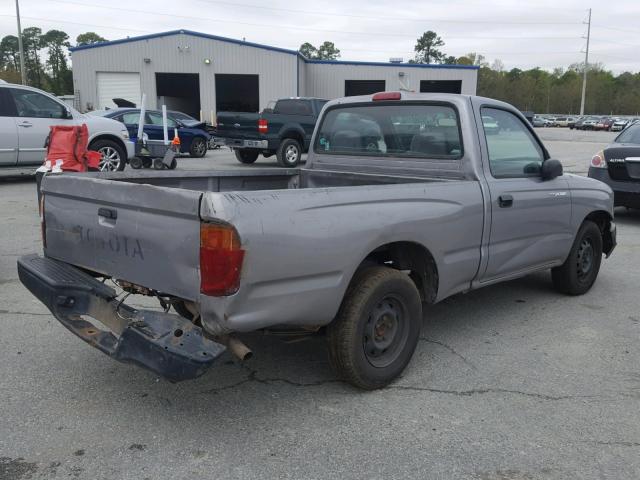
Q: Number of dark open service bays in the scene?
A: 4